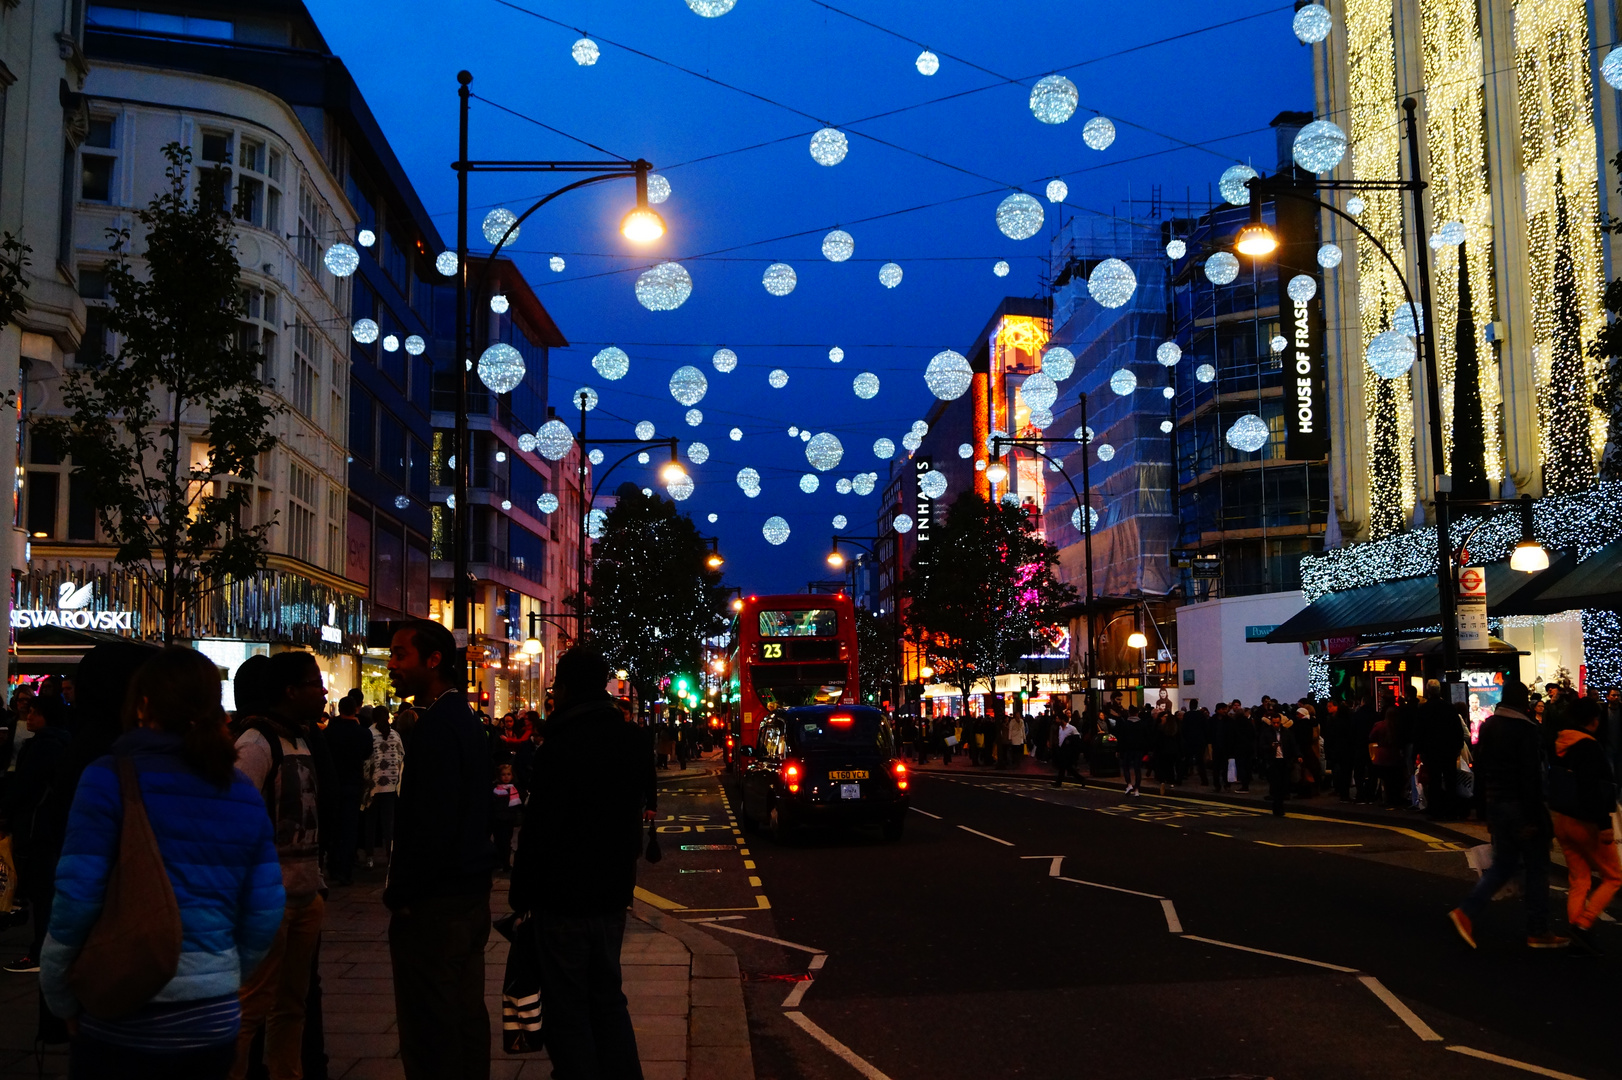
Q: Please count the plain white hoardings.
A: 1